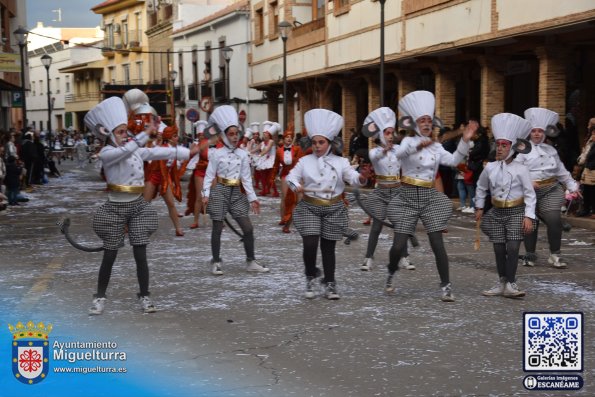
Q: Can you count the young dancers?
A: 7